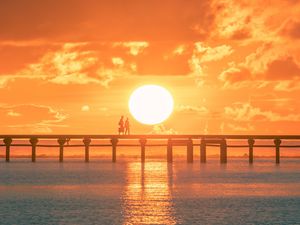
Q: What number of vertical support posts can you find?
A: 12